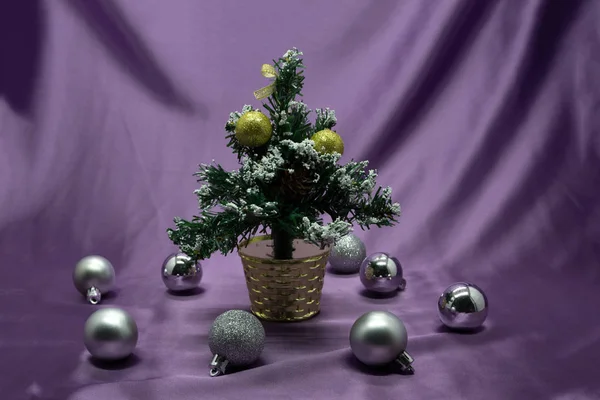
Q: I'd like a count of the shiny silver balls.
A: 3